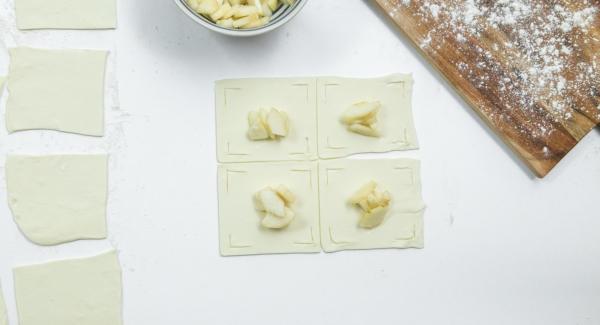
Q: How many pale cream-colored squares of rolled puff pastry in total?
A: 8